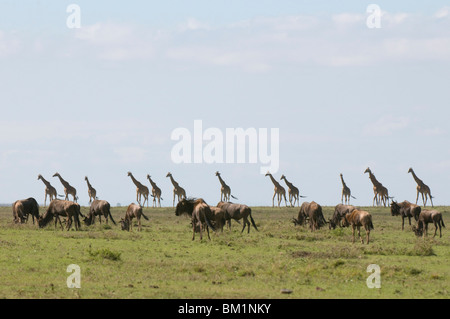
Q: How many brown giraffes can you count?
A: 12